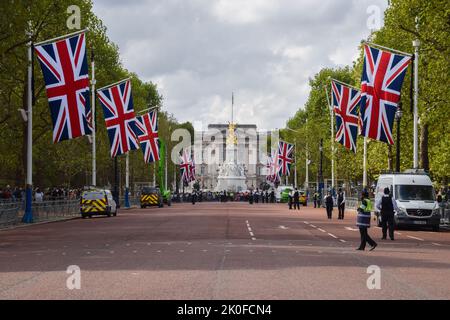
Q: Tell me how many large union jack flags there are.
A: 5